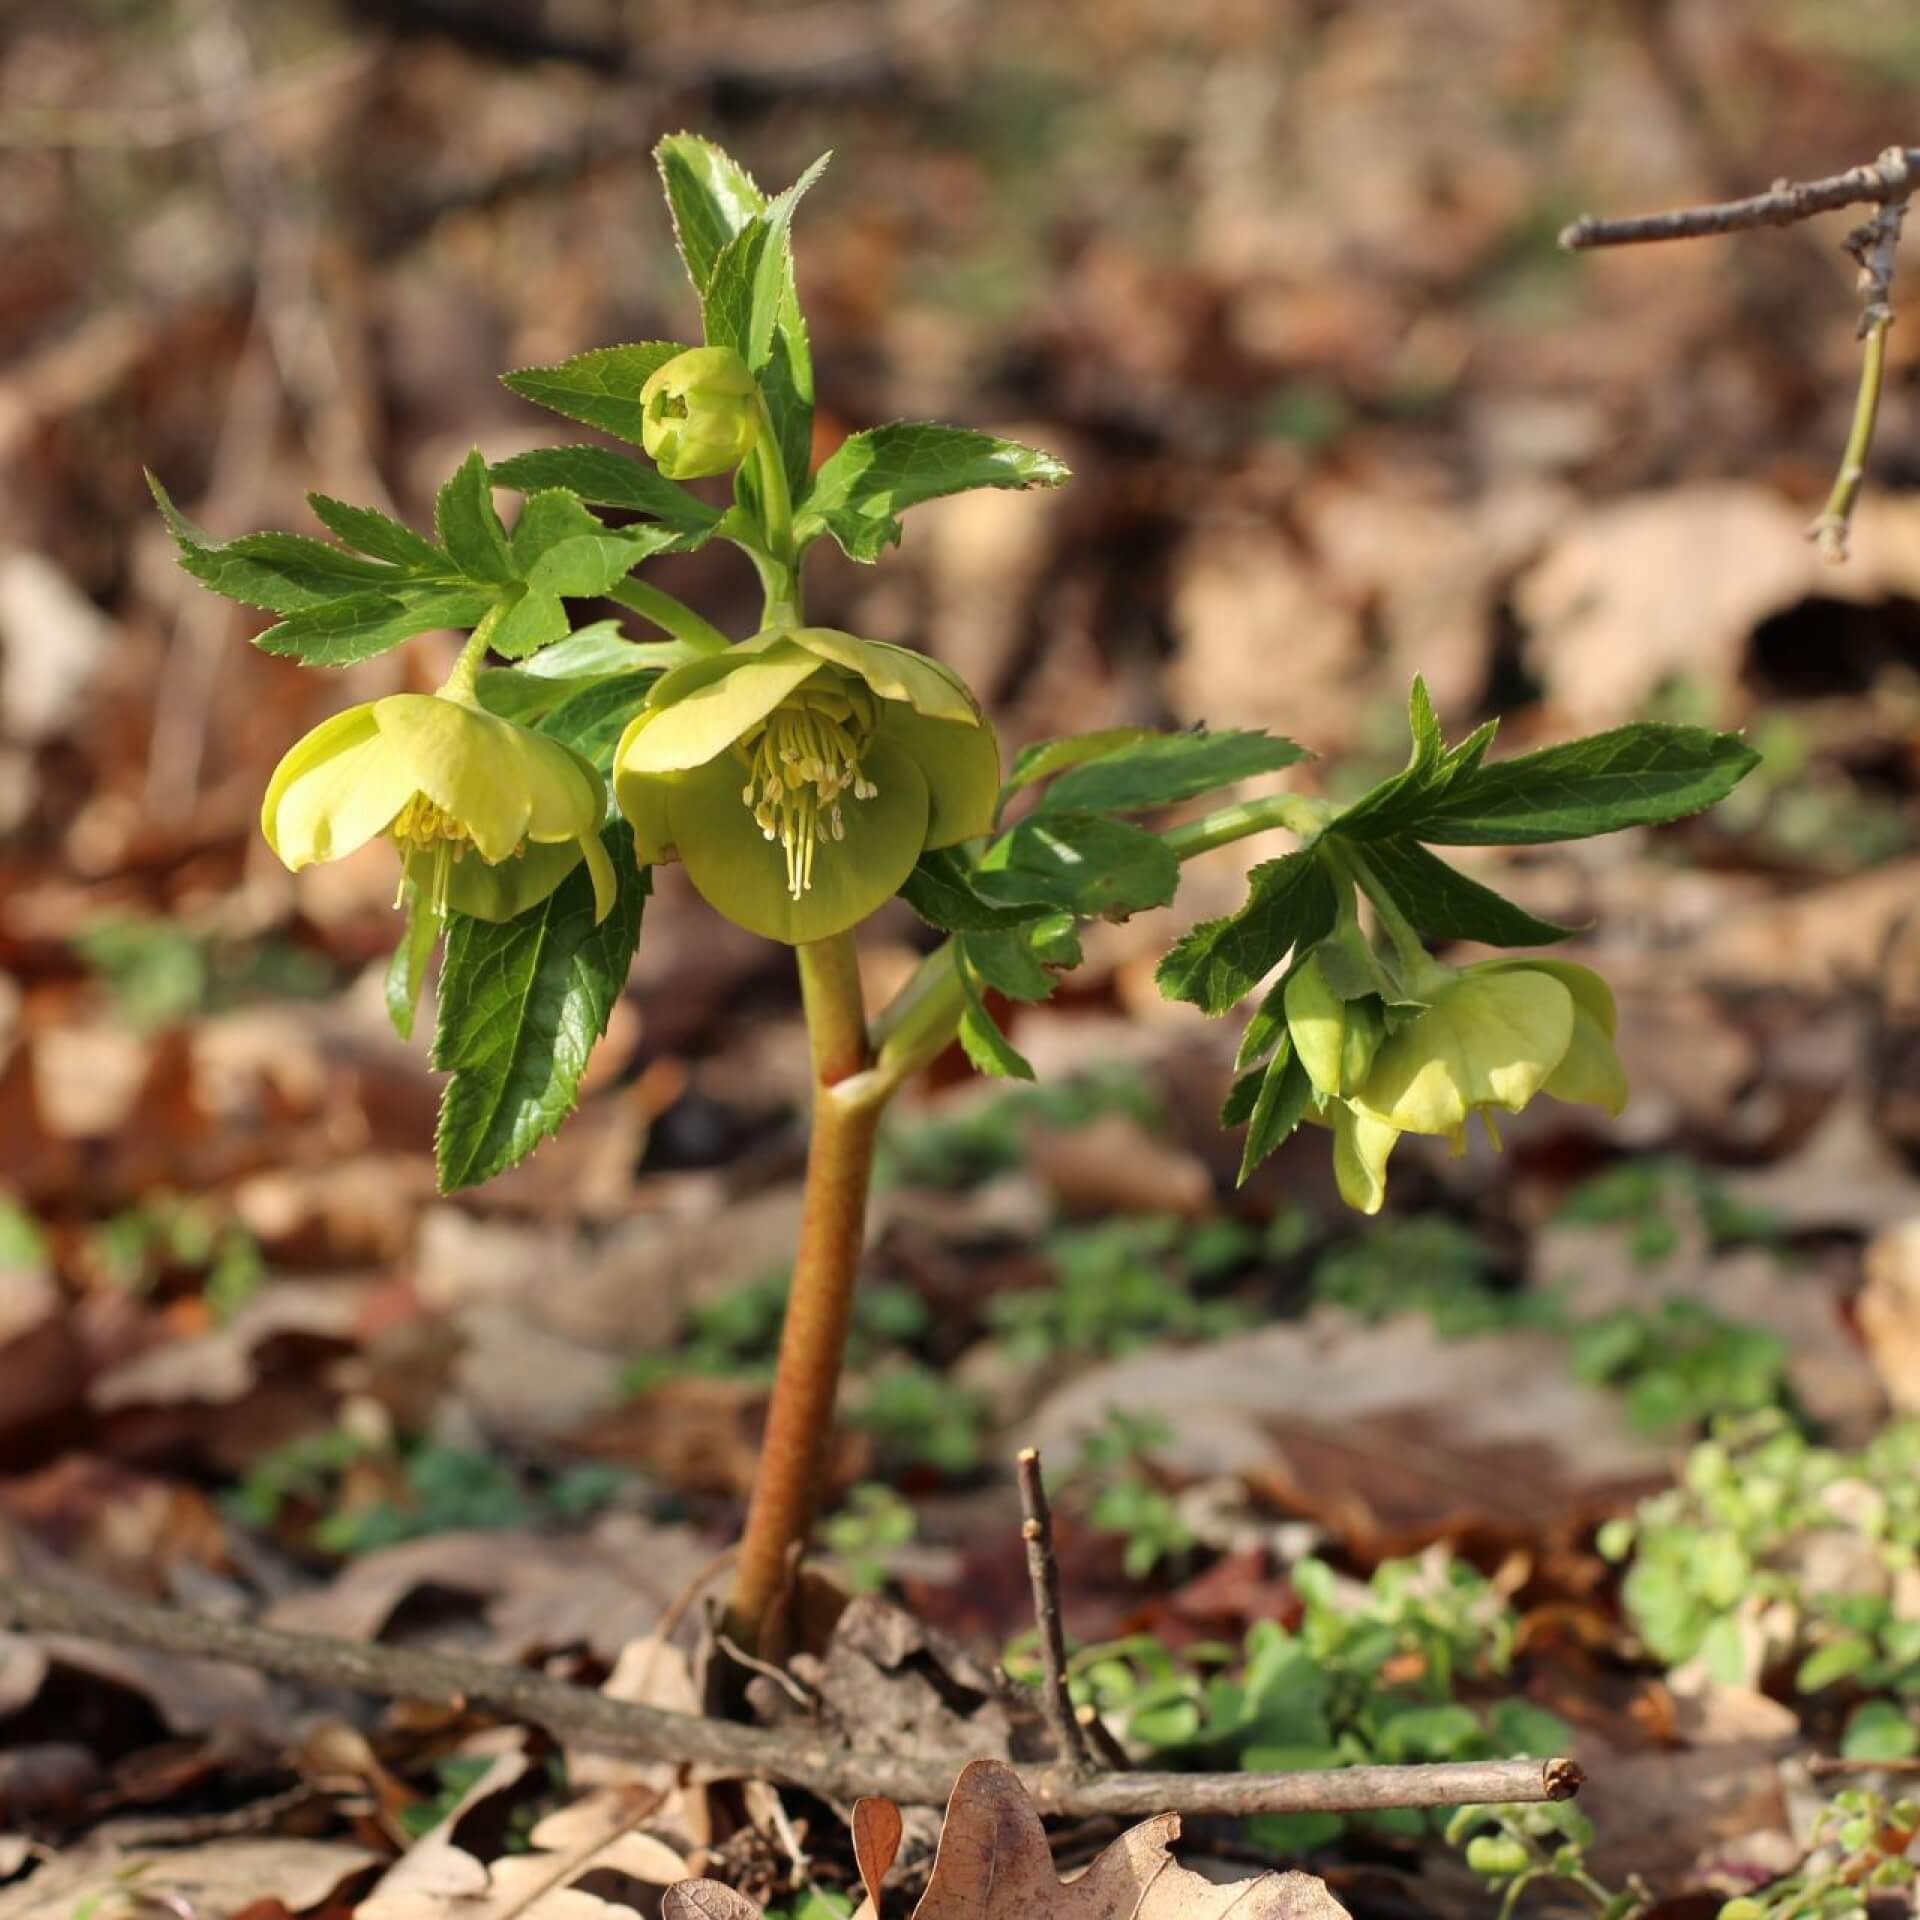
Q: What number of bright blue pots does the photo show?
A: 0